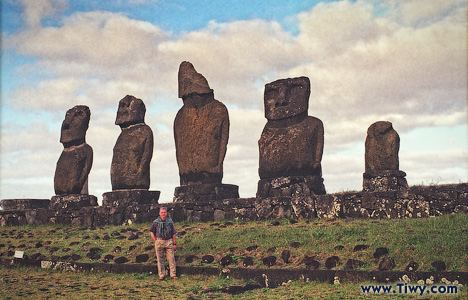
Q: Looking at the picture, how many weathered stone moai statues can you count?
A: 5